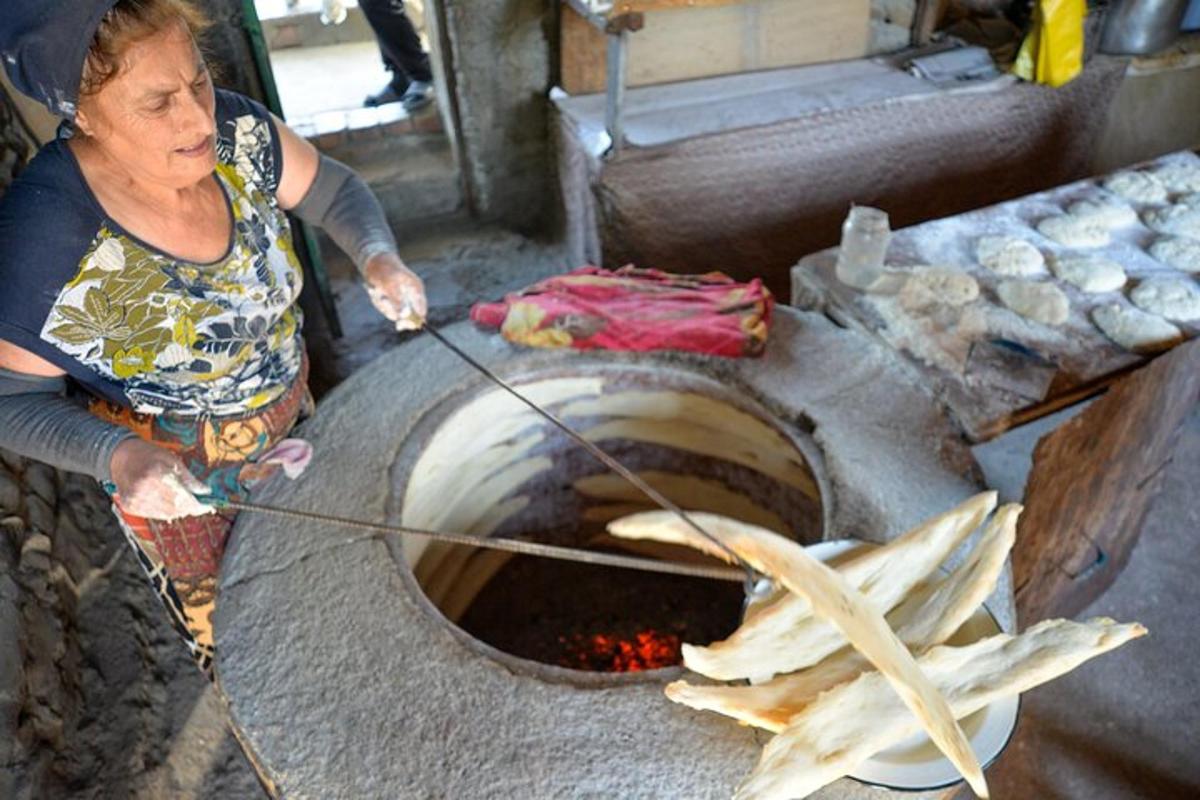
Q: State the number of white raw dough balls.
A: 12